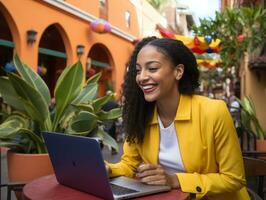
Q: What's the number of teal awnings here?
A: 3